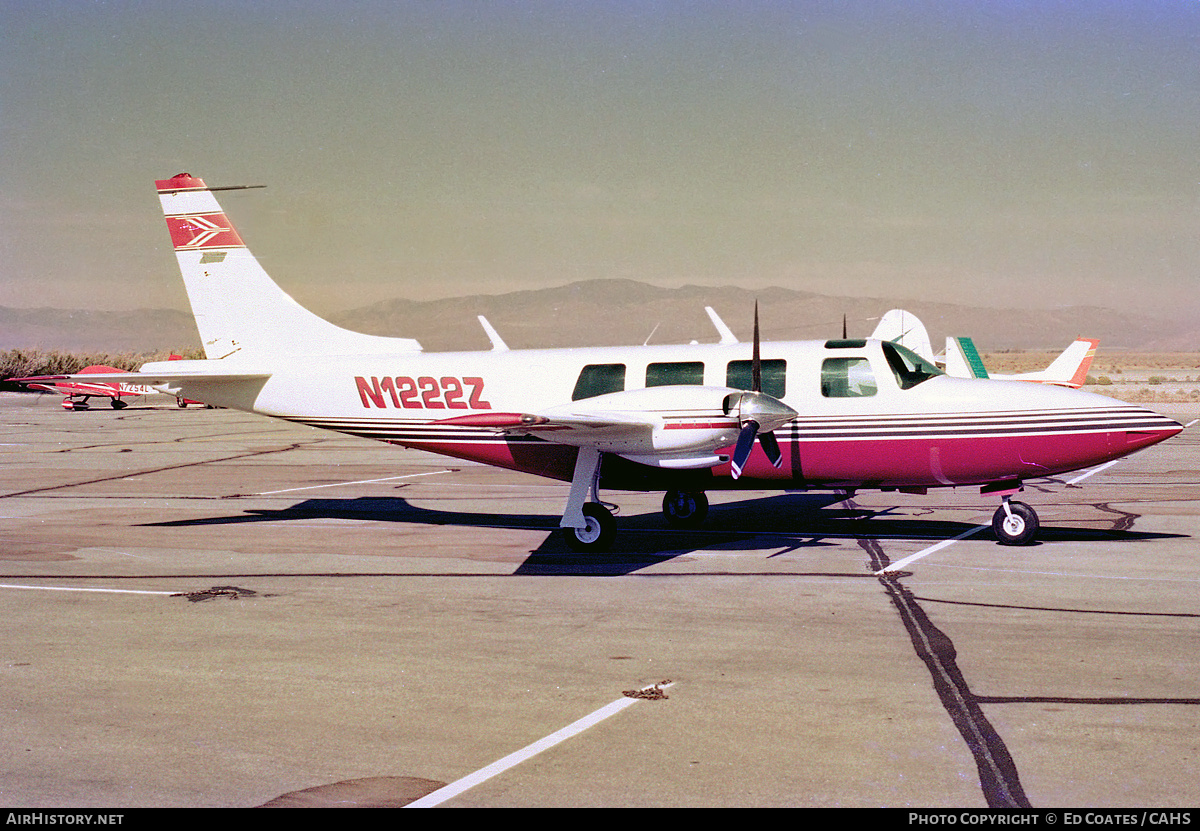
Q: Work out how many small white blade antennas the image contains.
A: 2